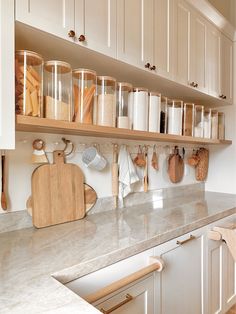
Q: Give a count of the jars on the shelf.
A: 14